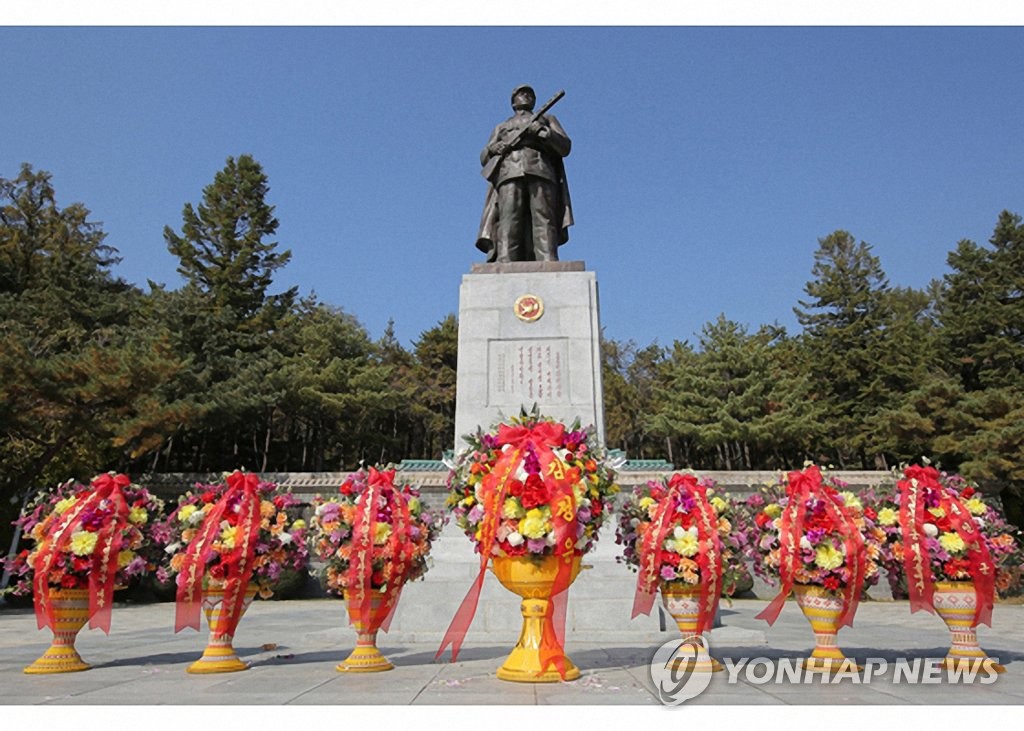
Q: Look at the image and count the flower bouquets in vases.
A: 7